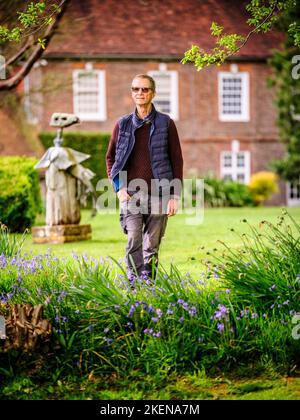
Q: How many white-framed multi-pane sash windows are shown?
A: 4